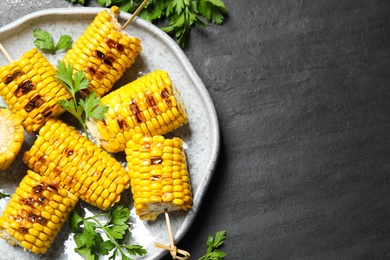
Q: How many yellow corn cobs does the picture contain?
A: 7